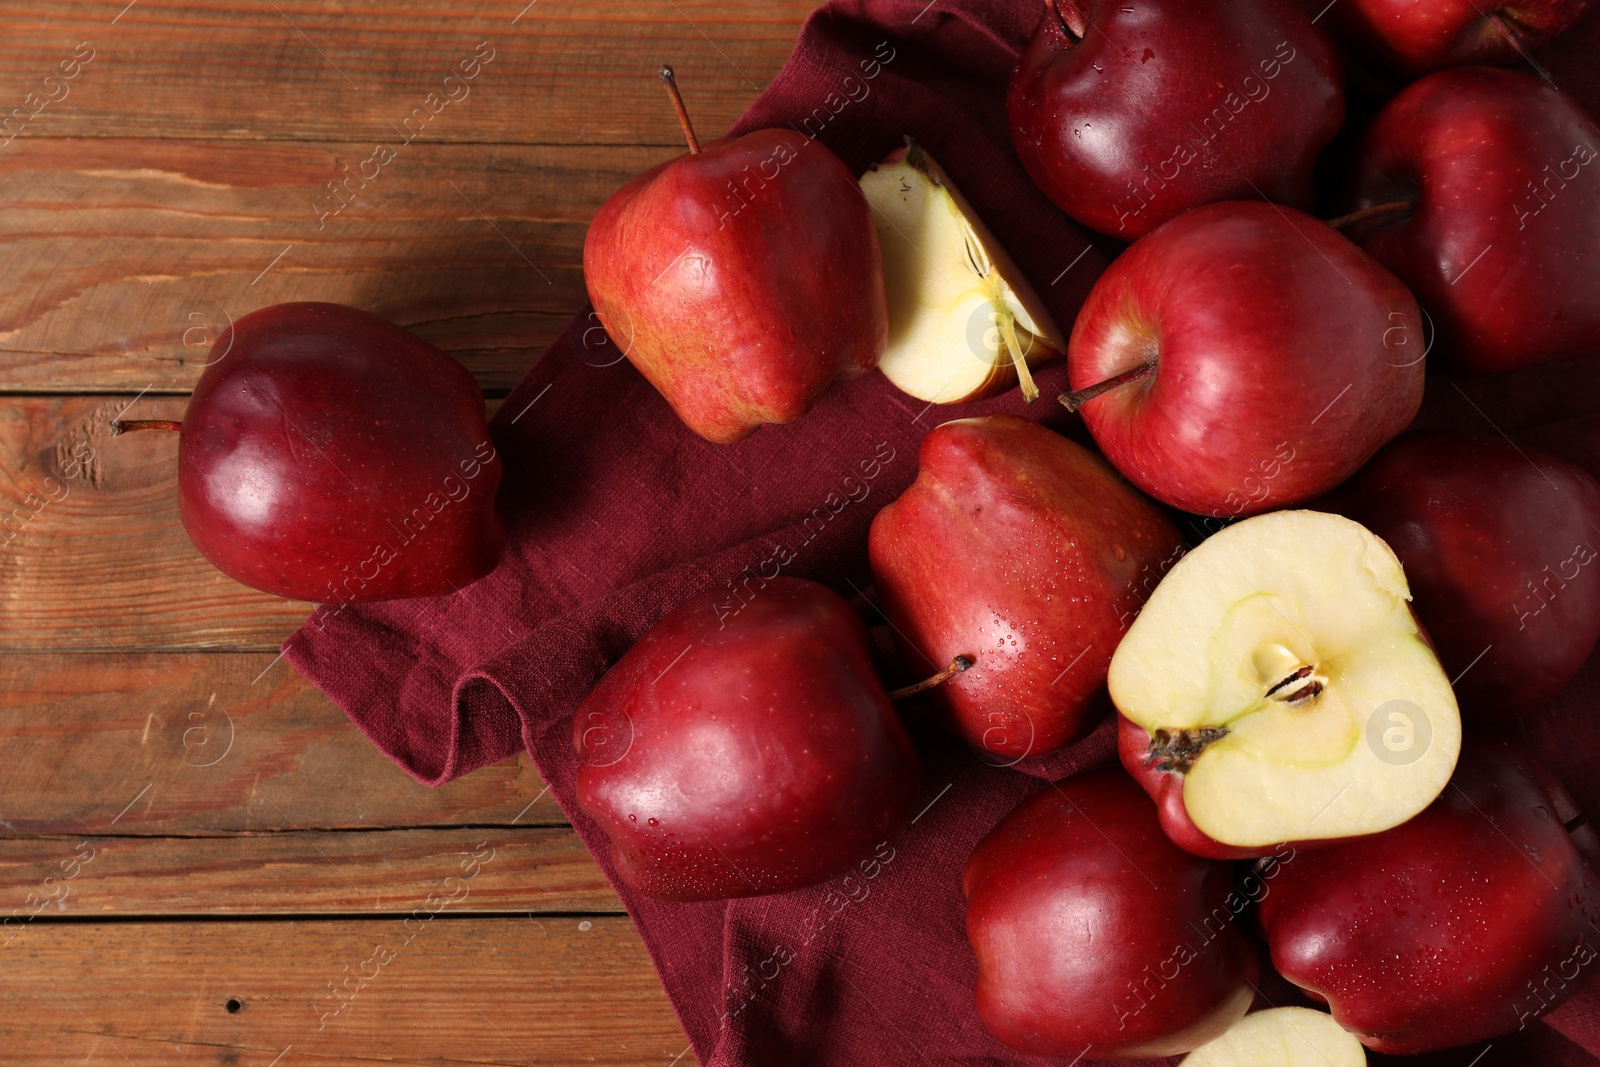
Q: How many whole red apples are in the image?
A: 11